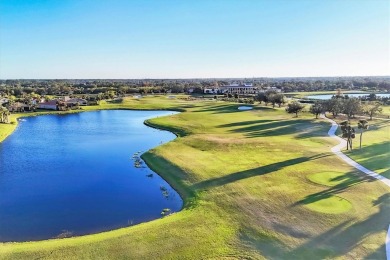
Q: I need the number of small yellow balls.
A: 0